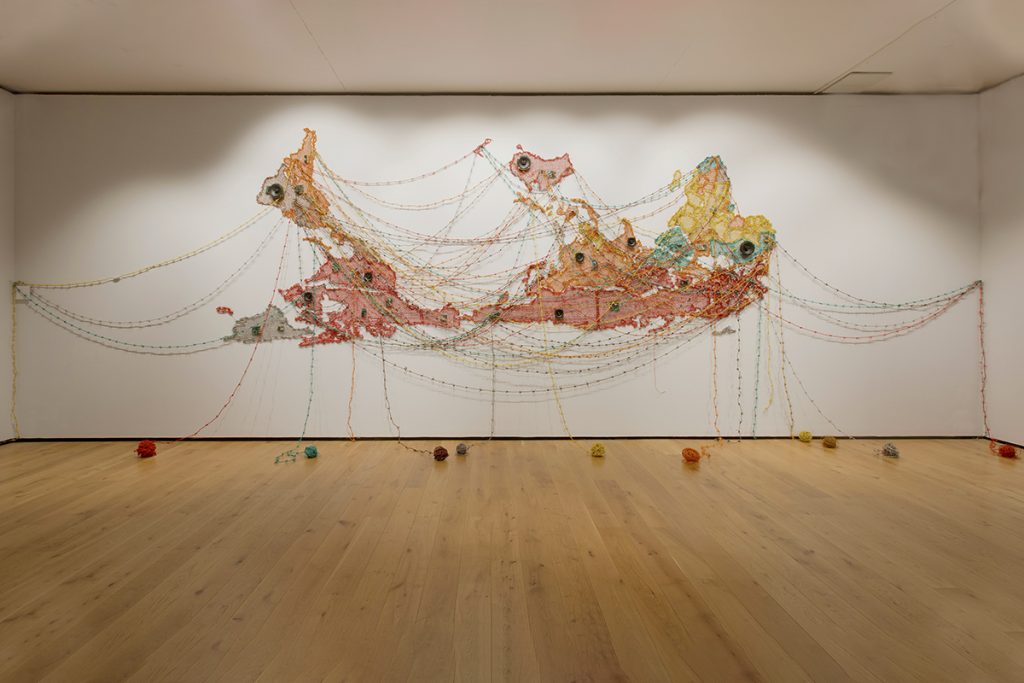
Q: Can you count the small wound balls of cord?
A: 10